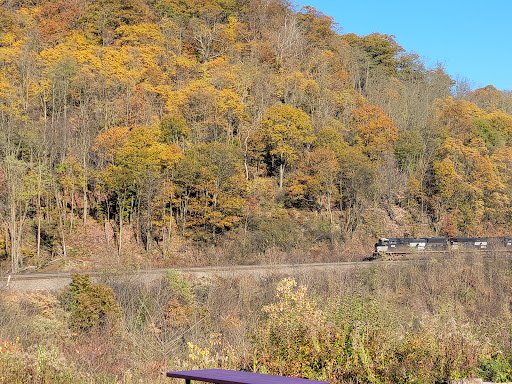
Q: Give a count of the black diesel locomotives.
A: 2